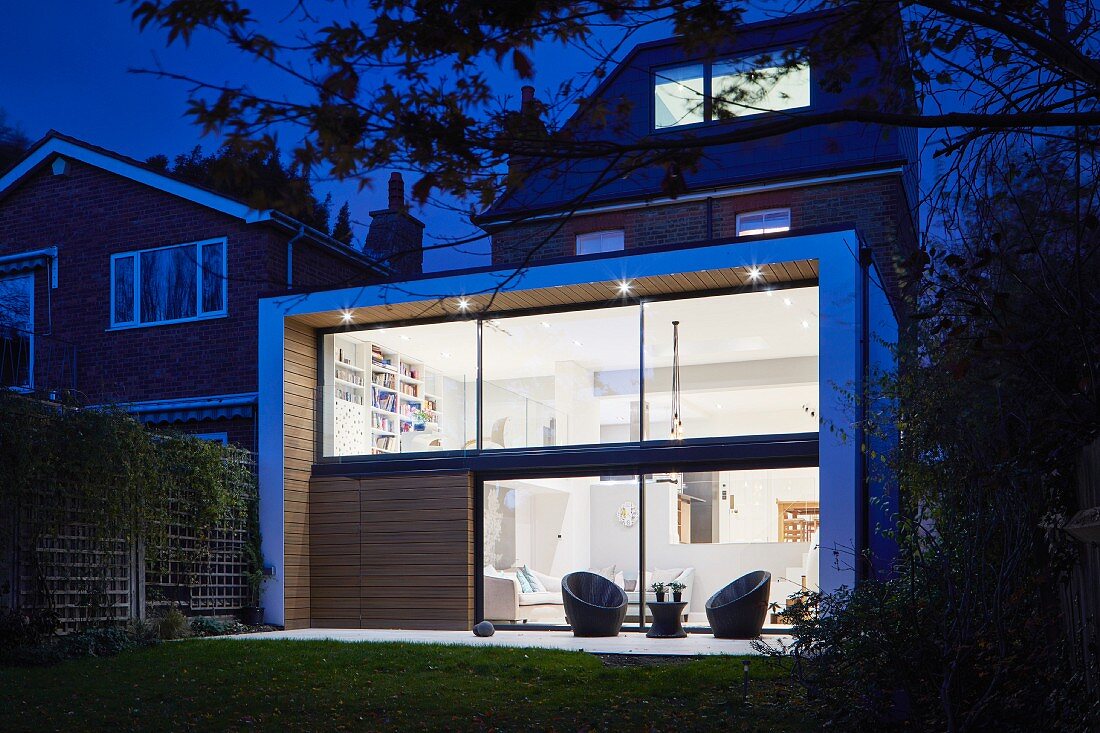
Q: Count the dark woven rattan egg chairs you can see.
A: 2